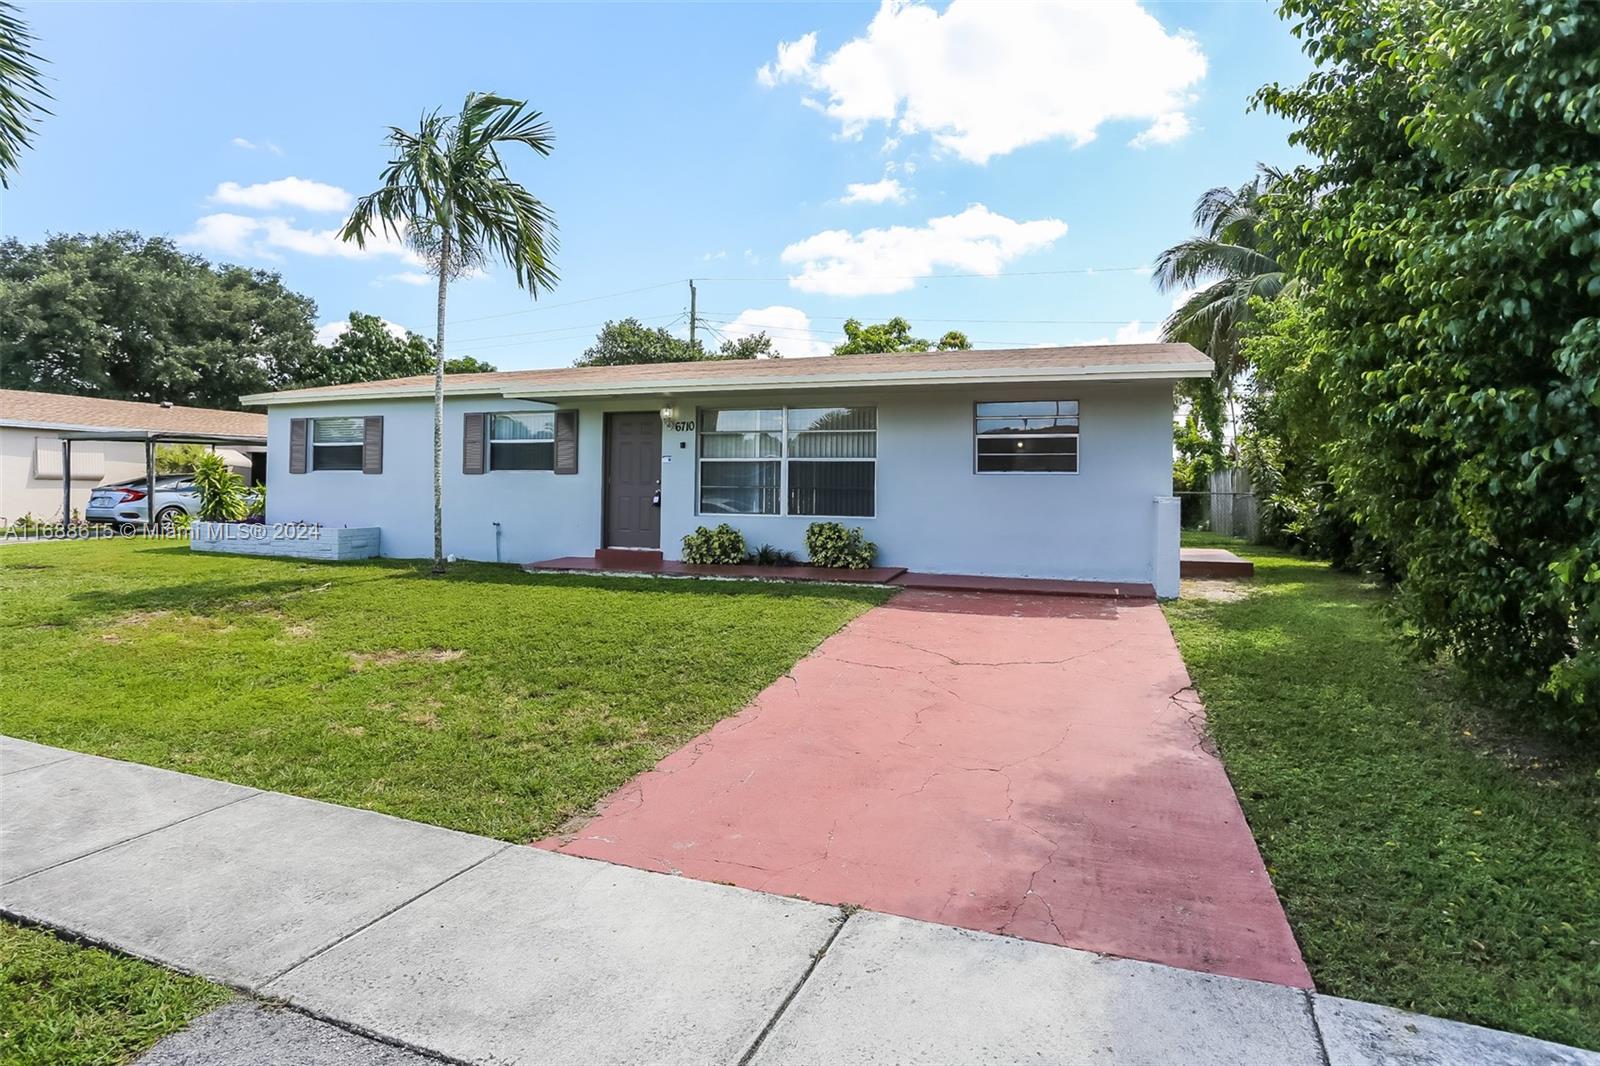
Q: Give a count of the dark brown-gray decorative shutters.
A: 4